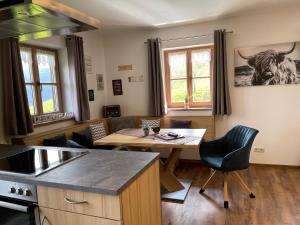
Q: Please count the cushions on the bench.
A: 5